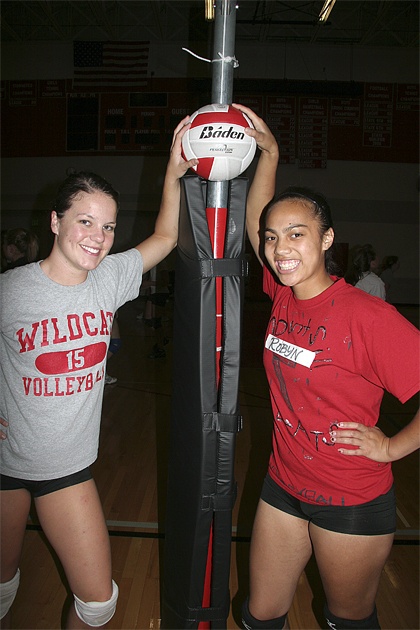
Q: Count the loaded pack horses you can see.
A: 0